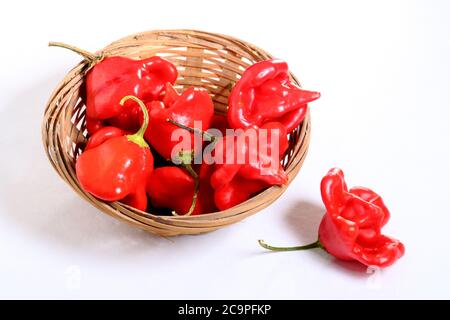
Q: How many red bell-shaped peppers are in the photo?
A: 7